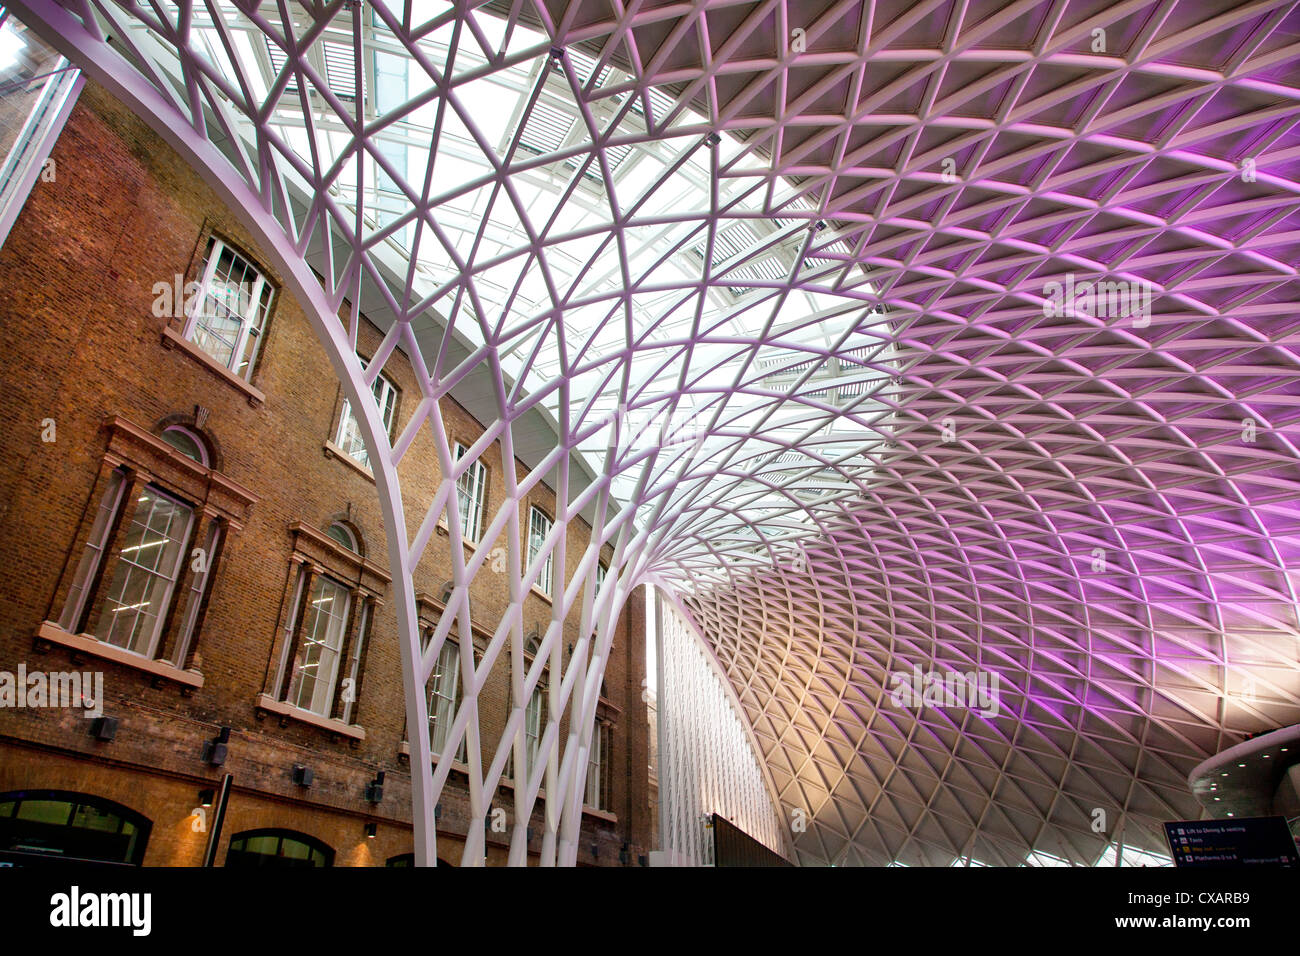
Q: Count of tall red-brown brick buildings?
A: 1